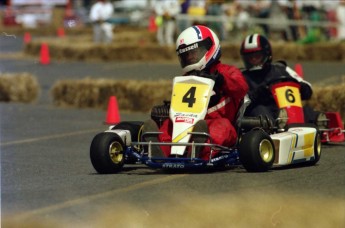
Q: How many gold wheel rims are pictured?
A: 3